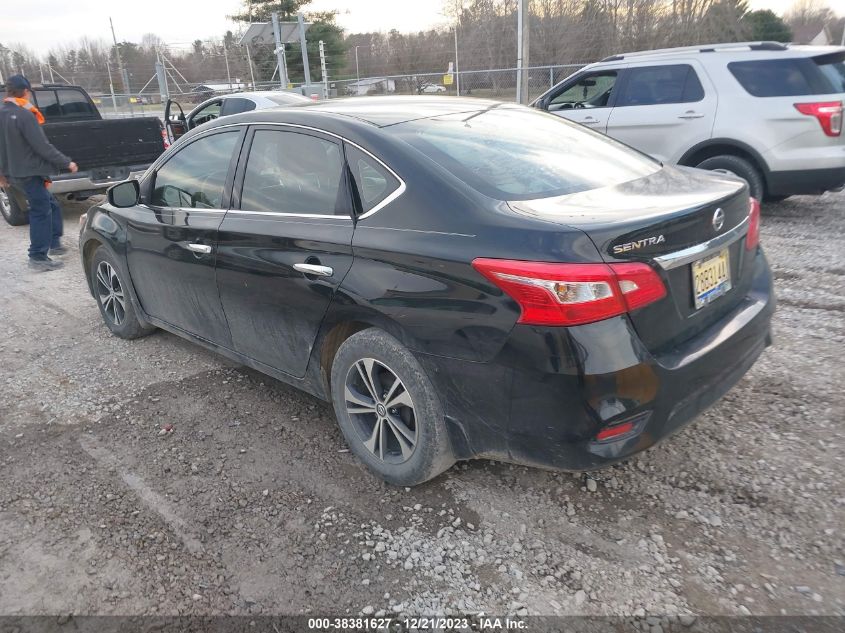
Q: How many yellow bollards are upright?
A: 0